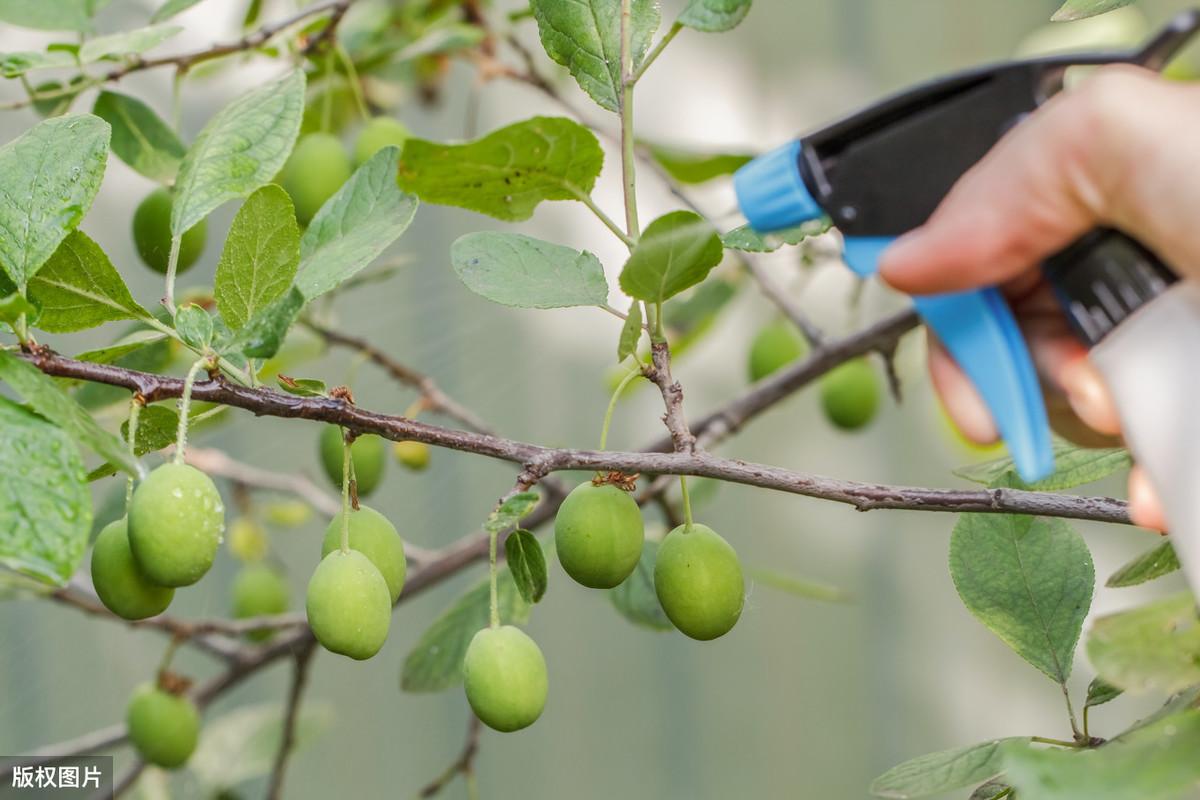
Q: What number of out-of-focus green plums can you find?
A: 8